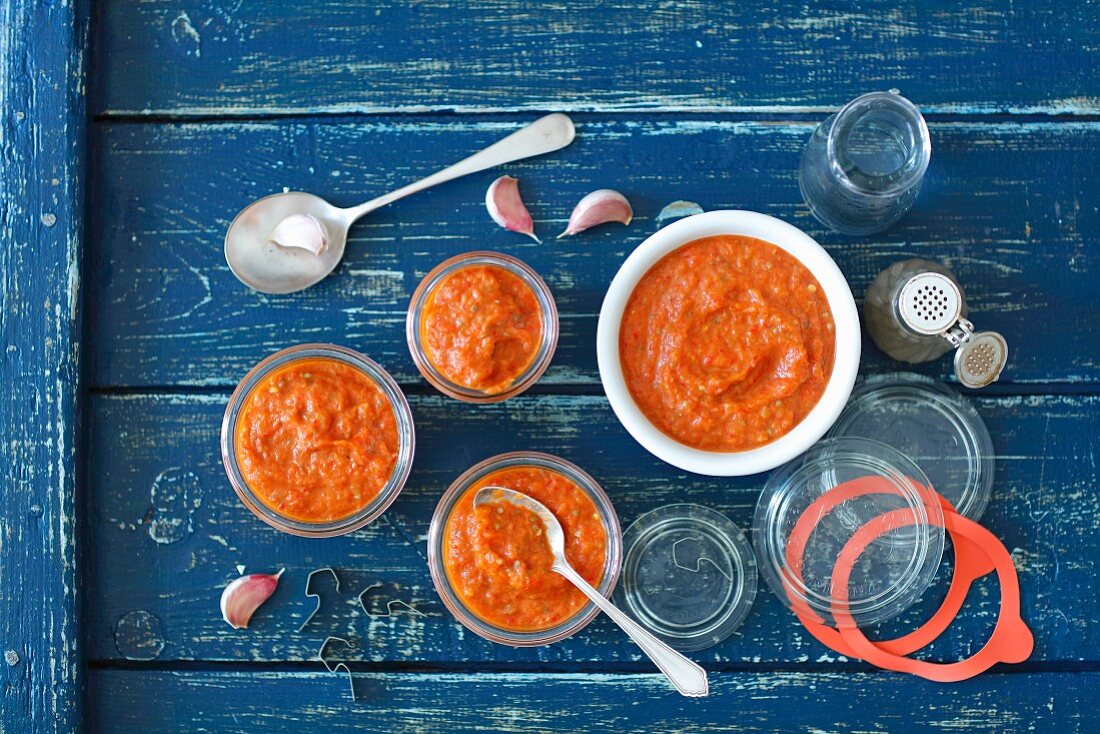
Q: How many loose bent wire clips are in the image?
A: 4